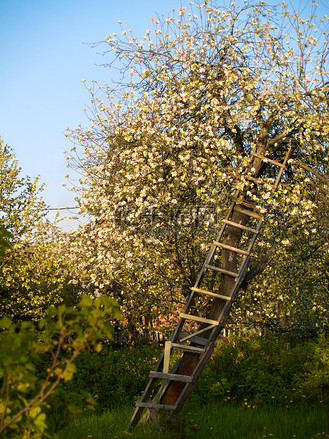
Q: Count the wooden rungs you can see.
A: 11